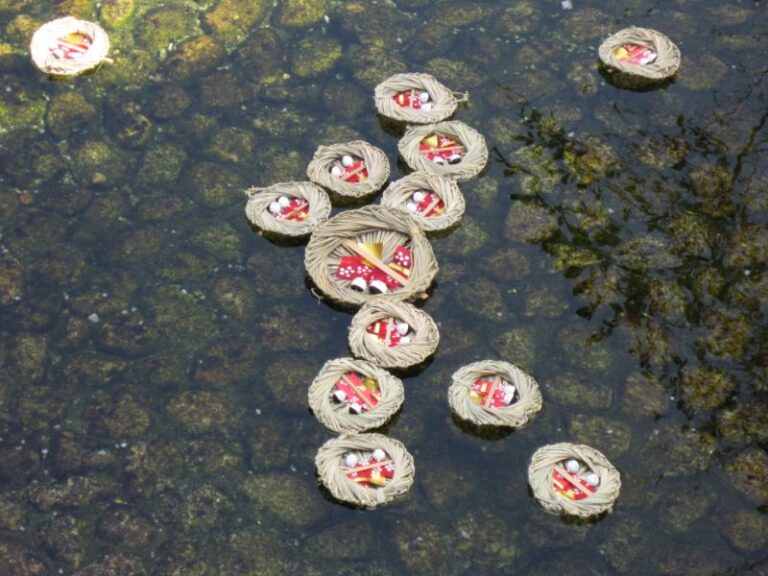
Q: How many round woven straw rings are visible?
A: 13